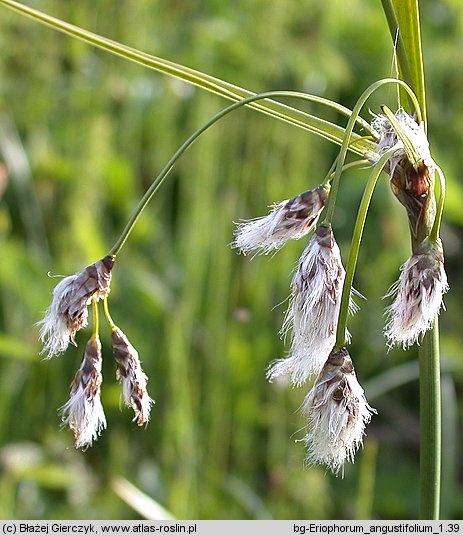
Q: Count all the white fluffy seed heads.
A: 8